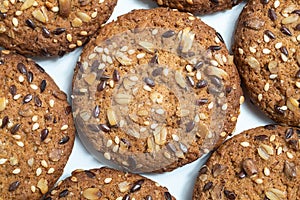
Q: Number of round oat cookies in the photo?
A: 7